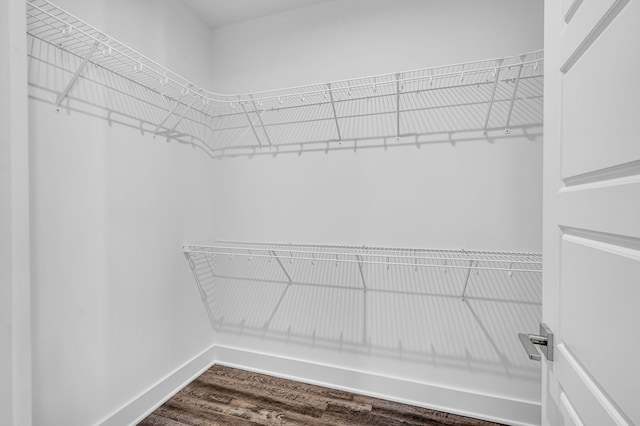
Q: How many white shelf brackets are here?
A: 12